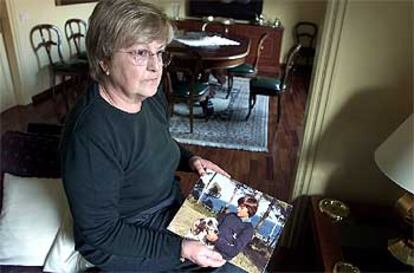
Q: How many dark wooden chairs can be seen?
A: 7